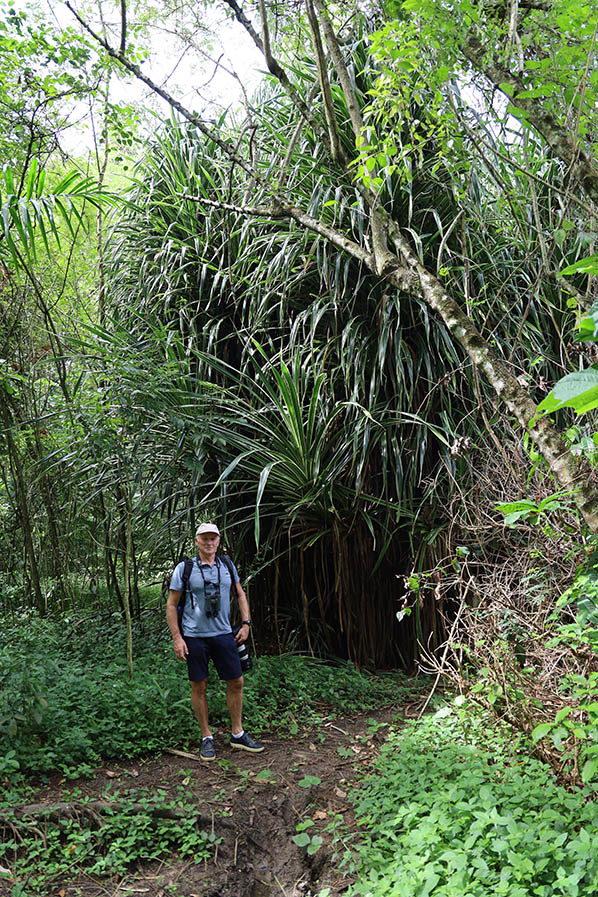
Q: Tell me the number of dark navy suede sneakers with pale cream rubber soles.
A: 2